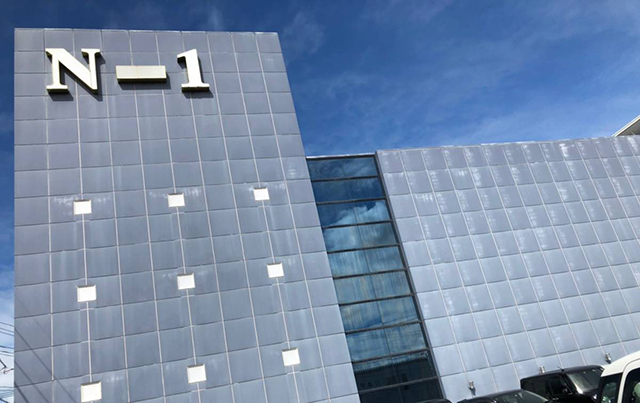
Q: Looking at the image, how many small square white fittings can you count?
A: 9